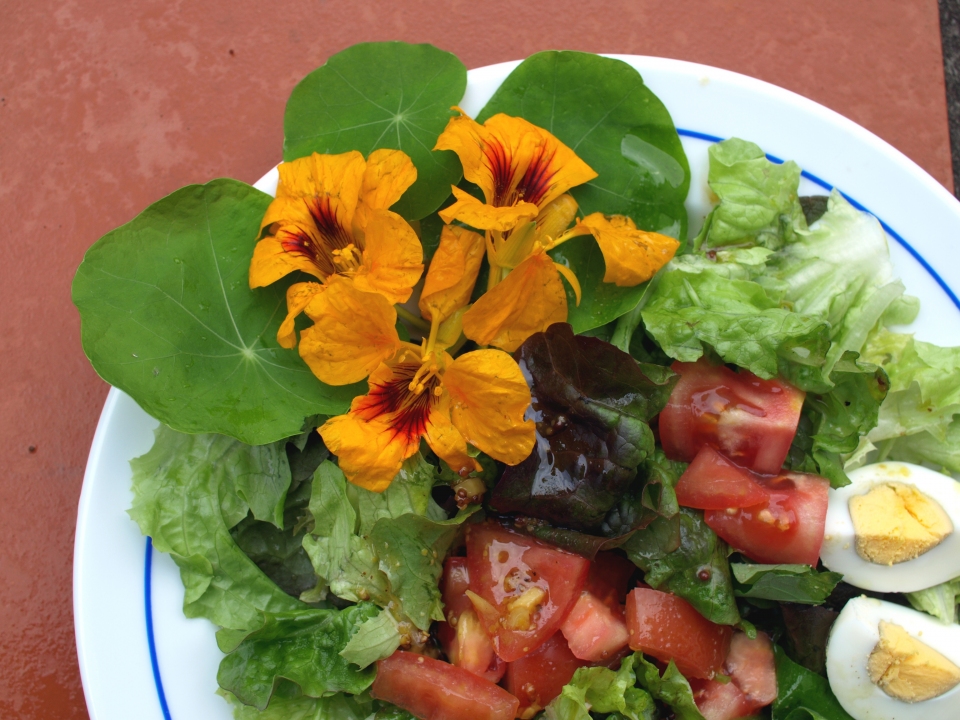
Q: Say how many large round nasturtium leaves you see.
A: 3